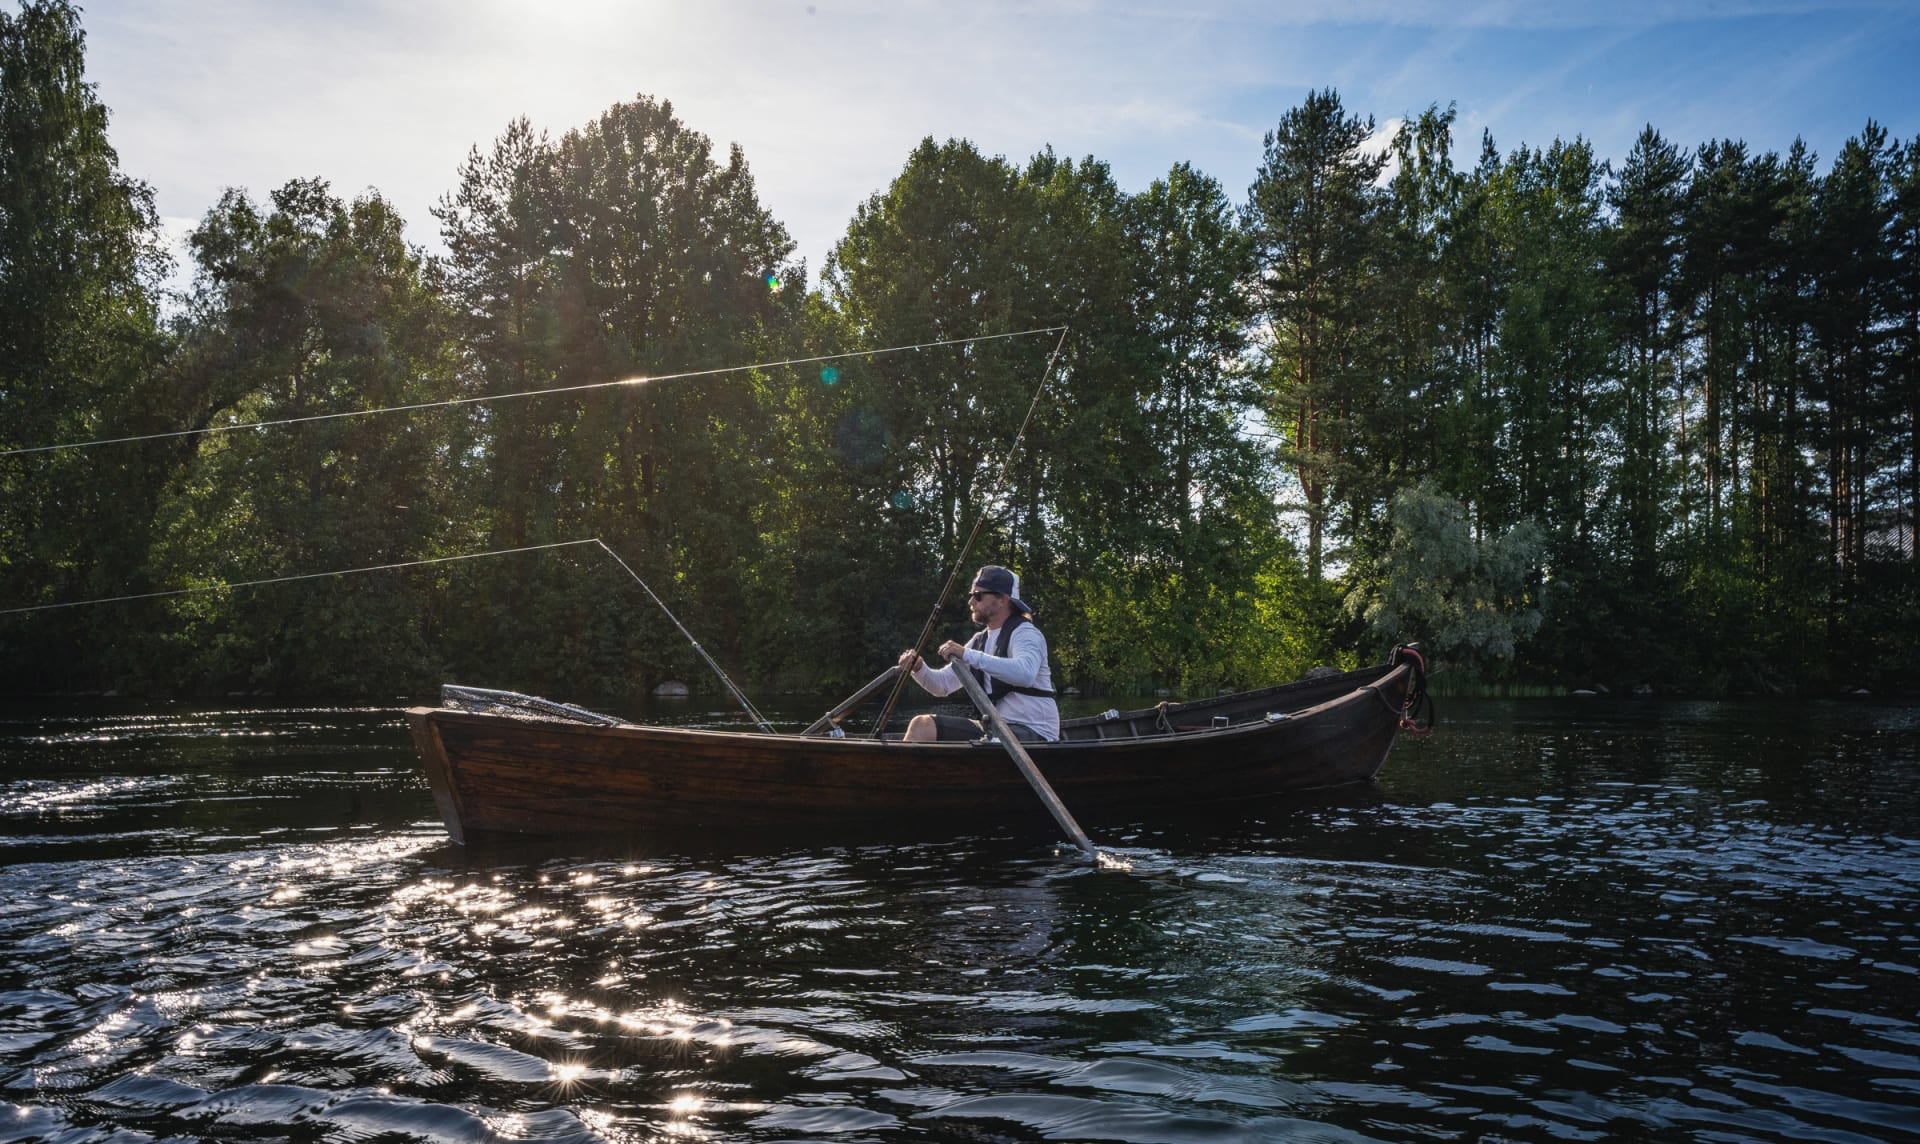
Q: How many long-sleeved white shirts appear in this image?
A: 1